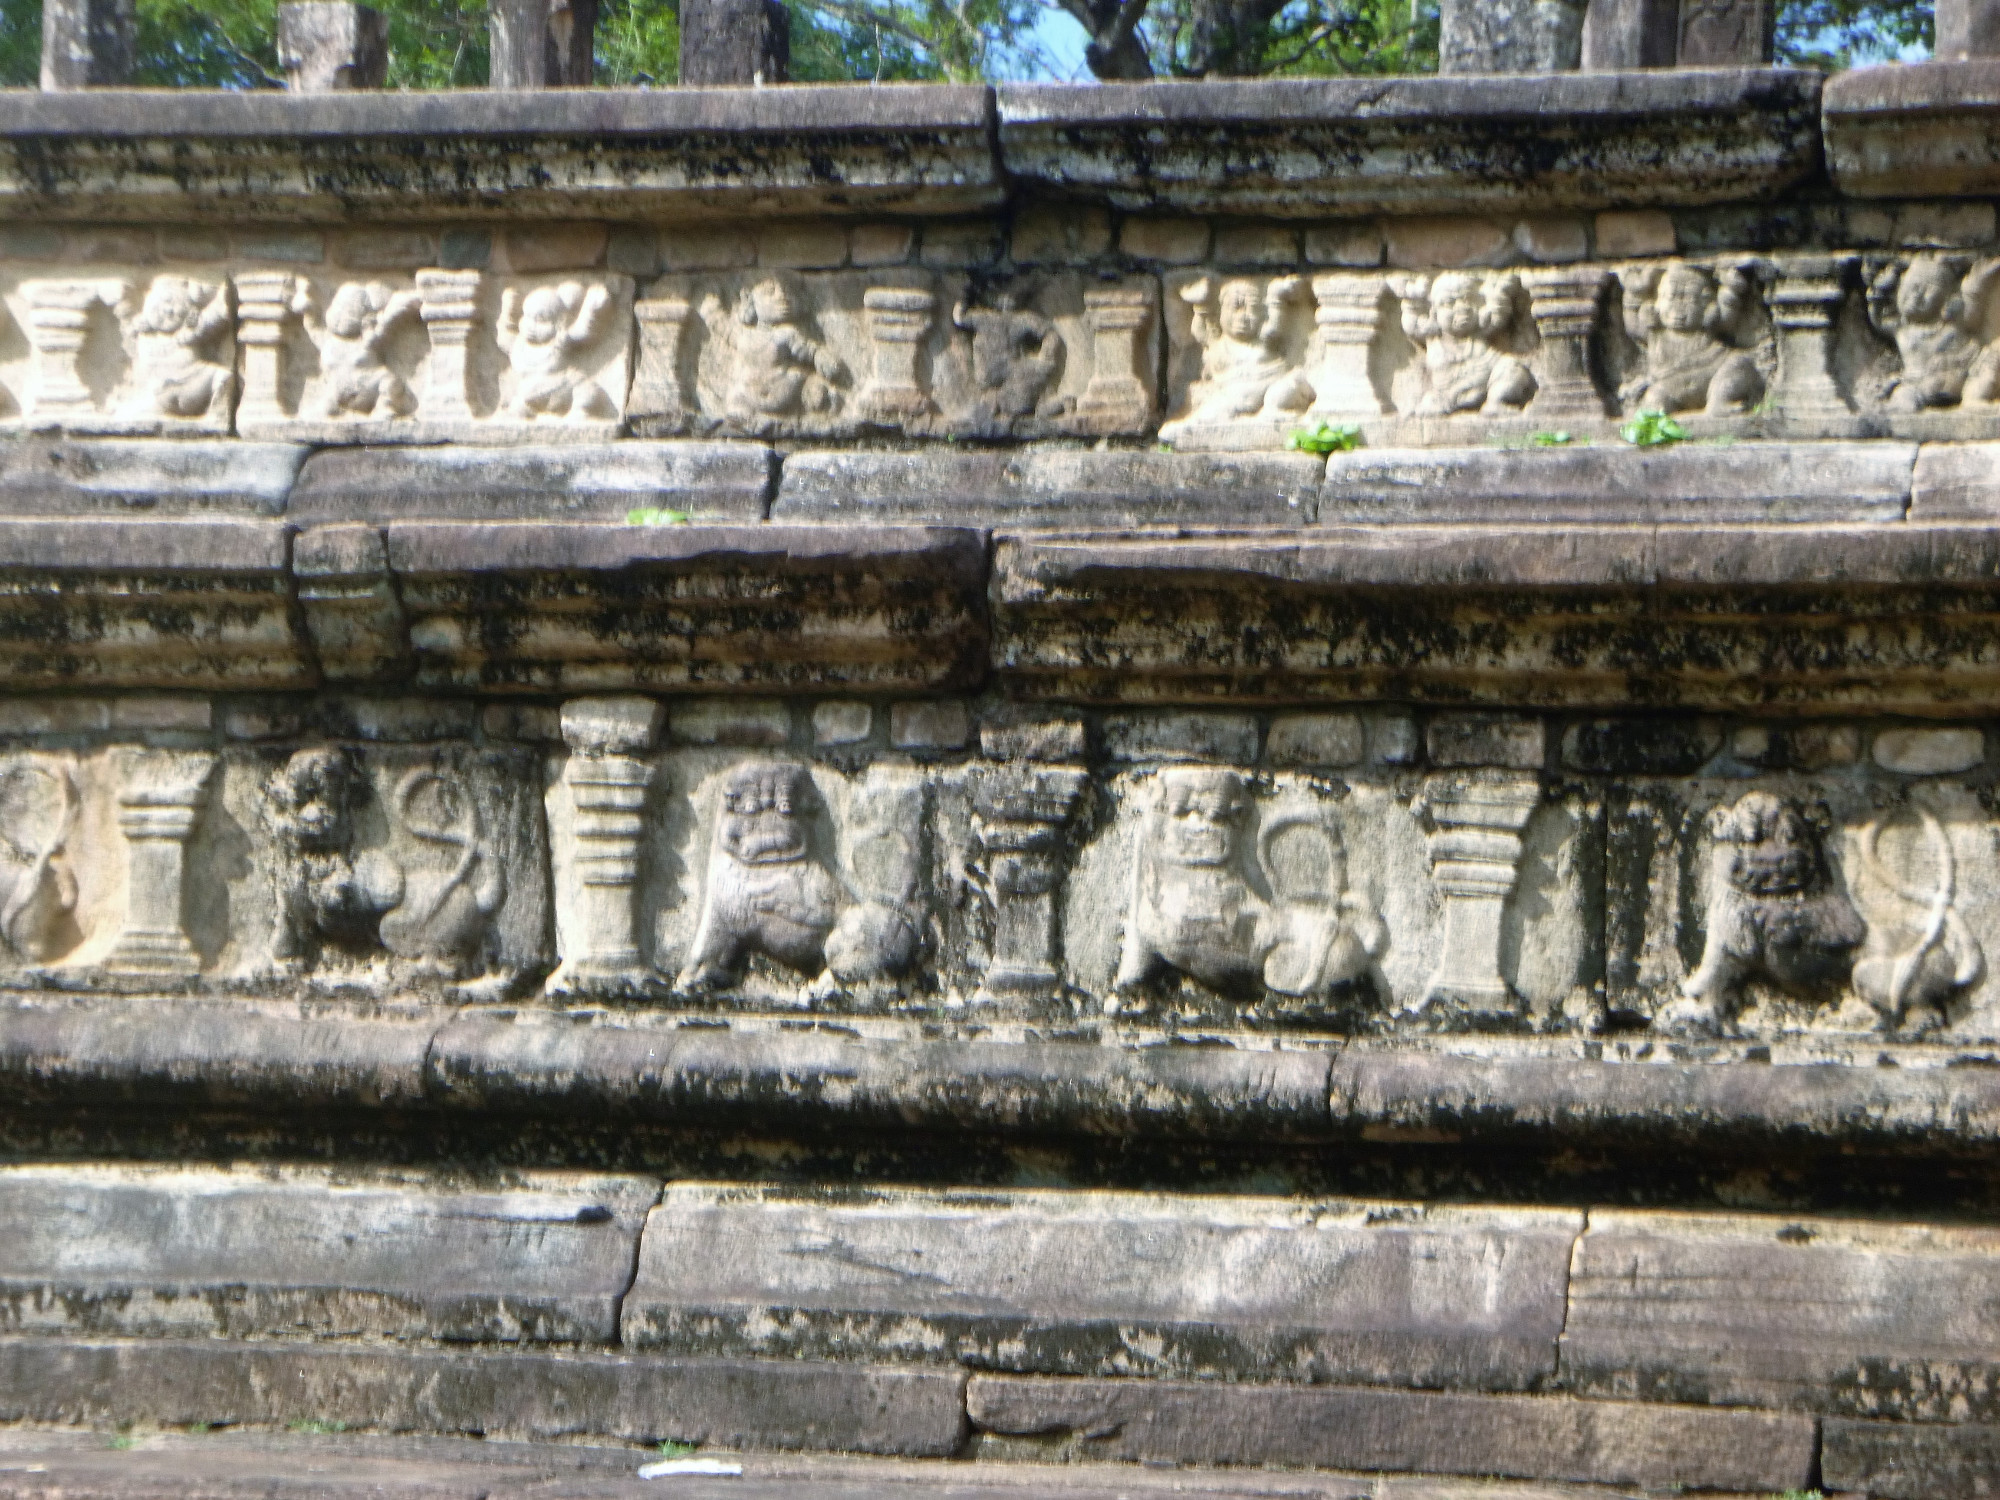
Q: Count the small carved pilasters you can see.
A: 13